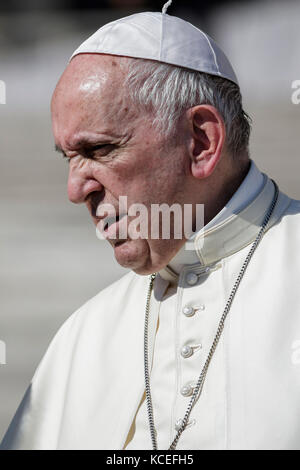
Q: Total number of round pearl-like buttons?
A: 5